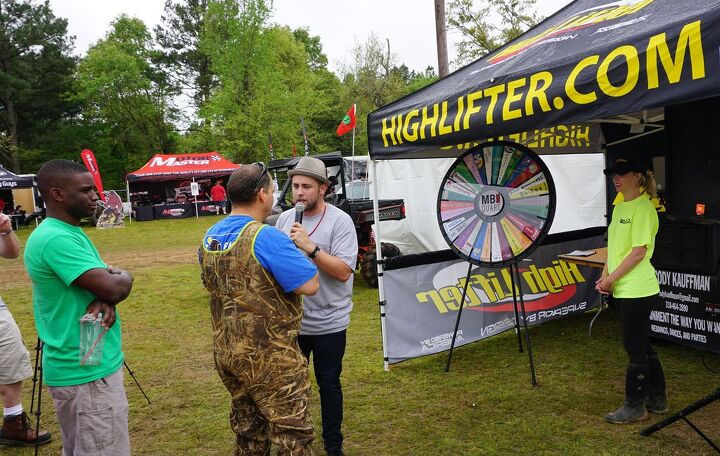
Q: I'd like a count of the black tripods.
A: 3